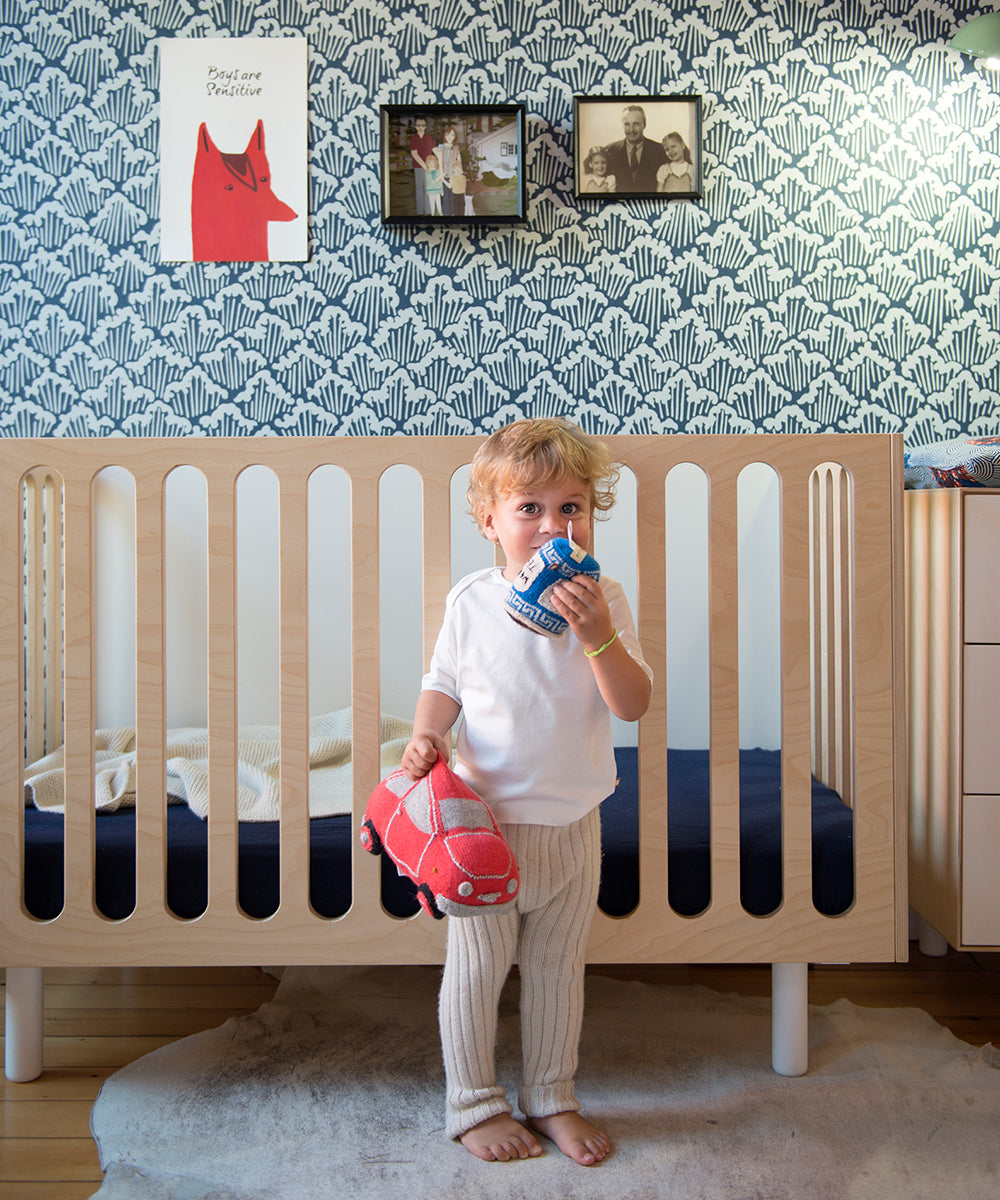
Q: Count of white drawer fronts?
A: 3